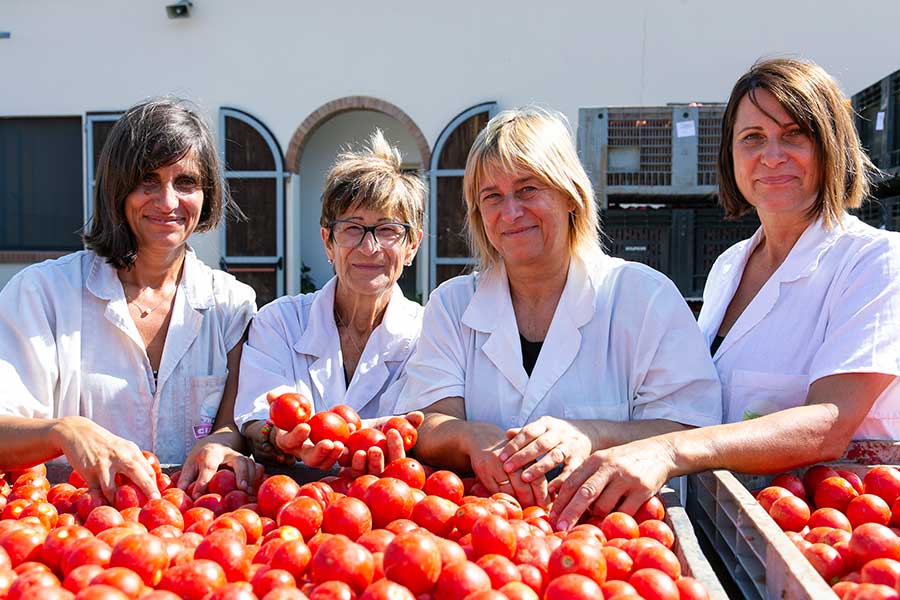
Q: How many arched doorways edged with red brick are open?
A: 1